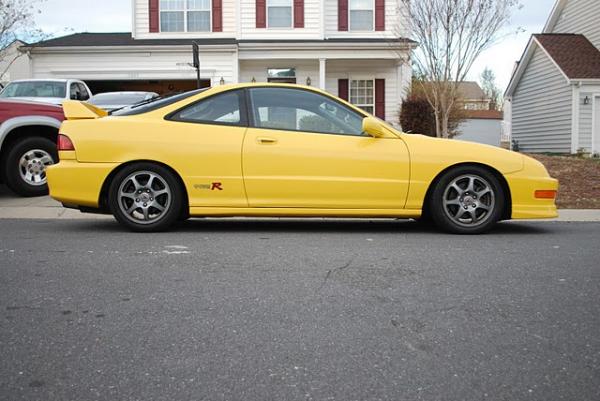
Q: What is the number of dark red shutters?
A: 8